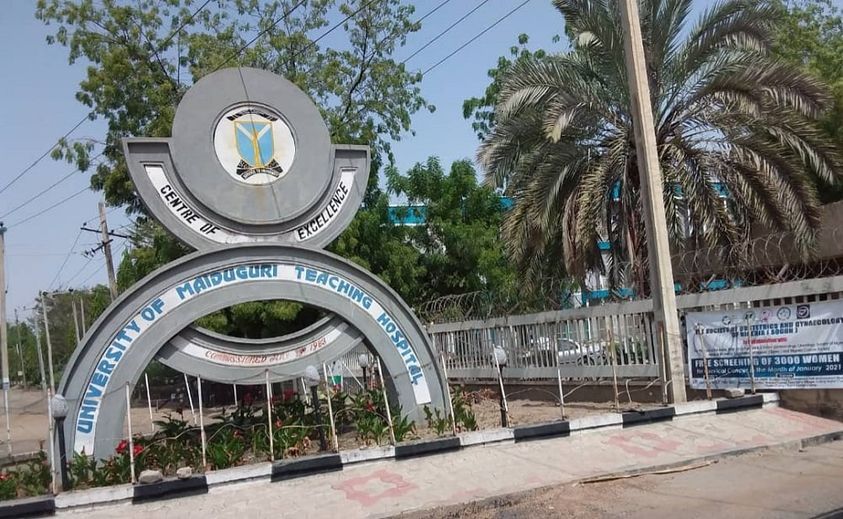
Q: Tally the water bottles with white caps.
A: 0